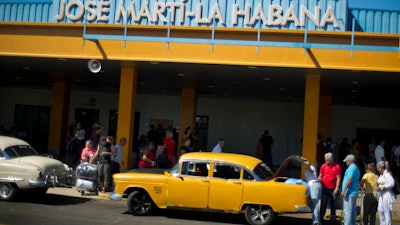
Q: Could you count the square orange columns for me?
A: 5